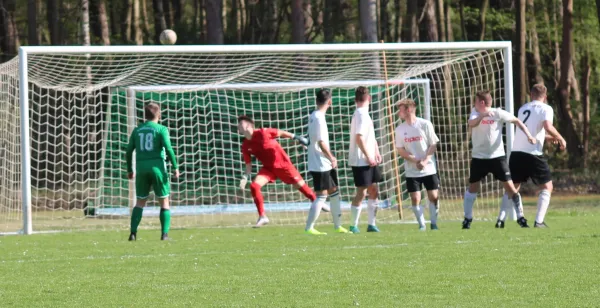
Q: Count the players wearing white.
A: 5